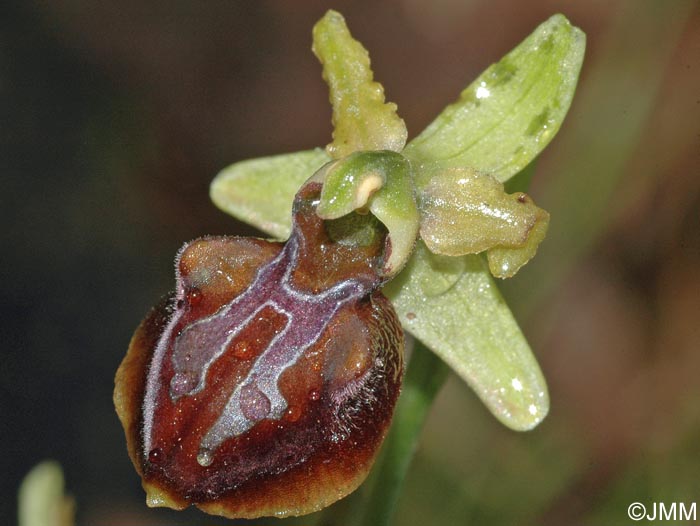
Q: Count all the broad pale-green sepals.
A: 3